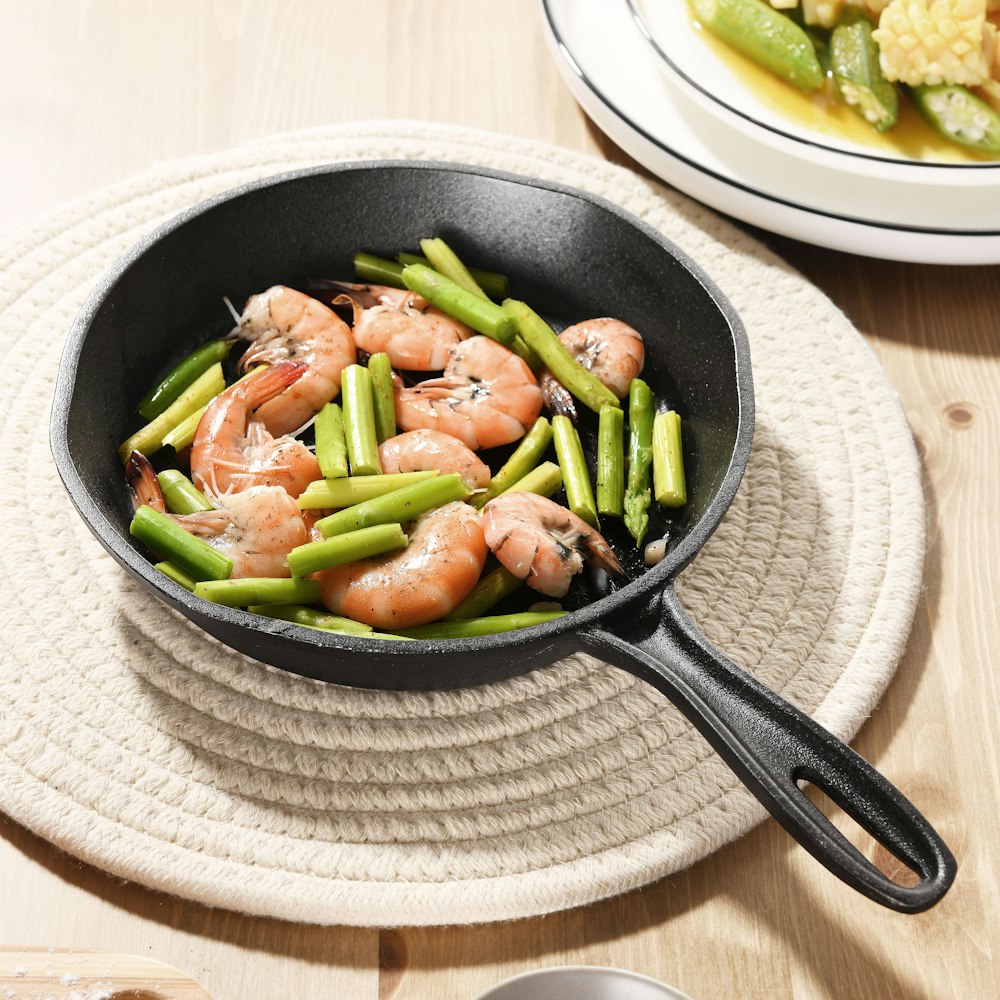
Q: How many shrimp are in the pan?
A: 9